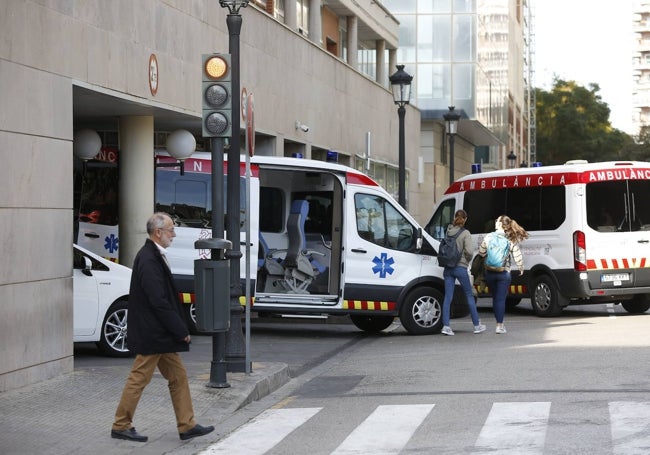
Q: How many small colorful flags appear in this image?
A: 0